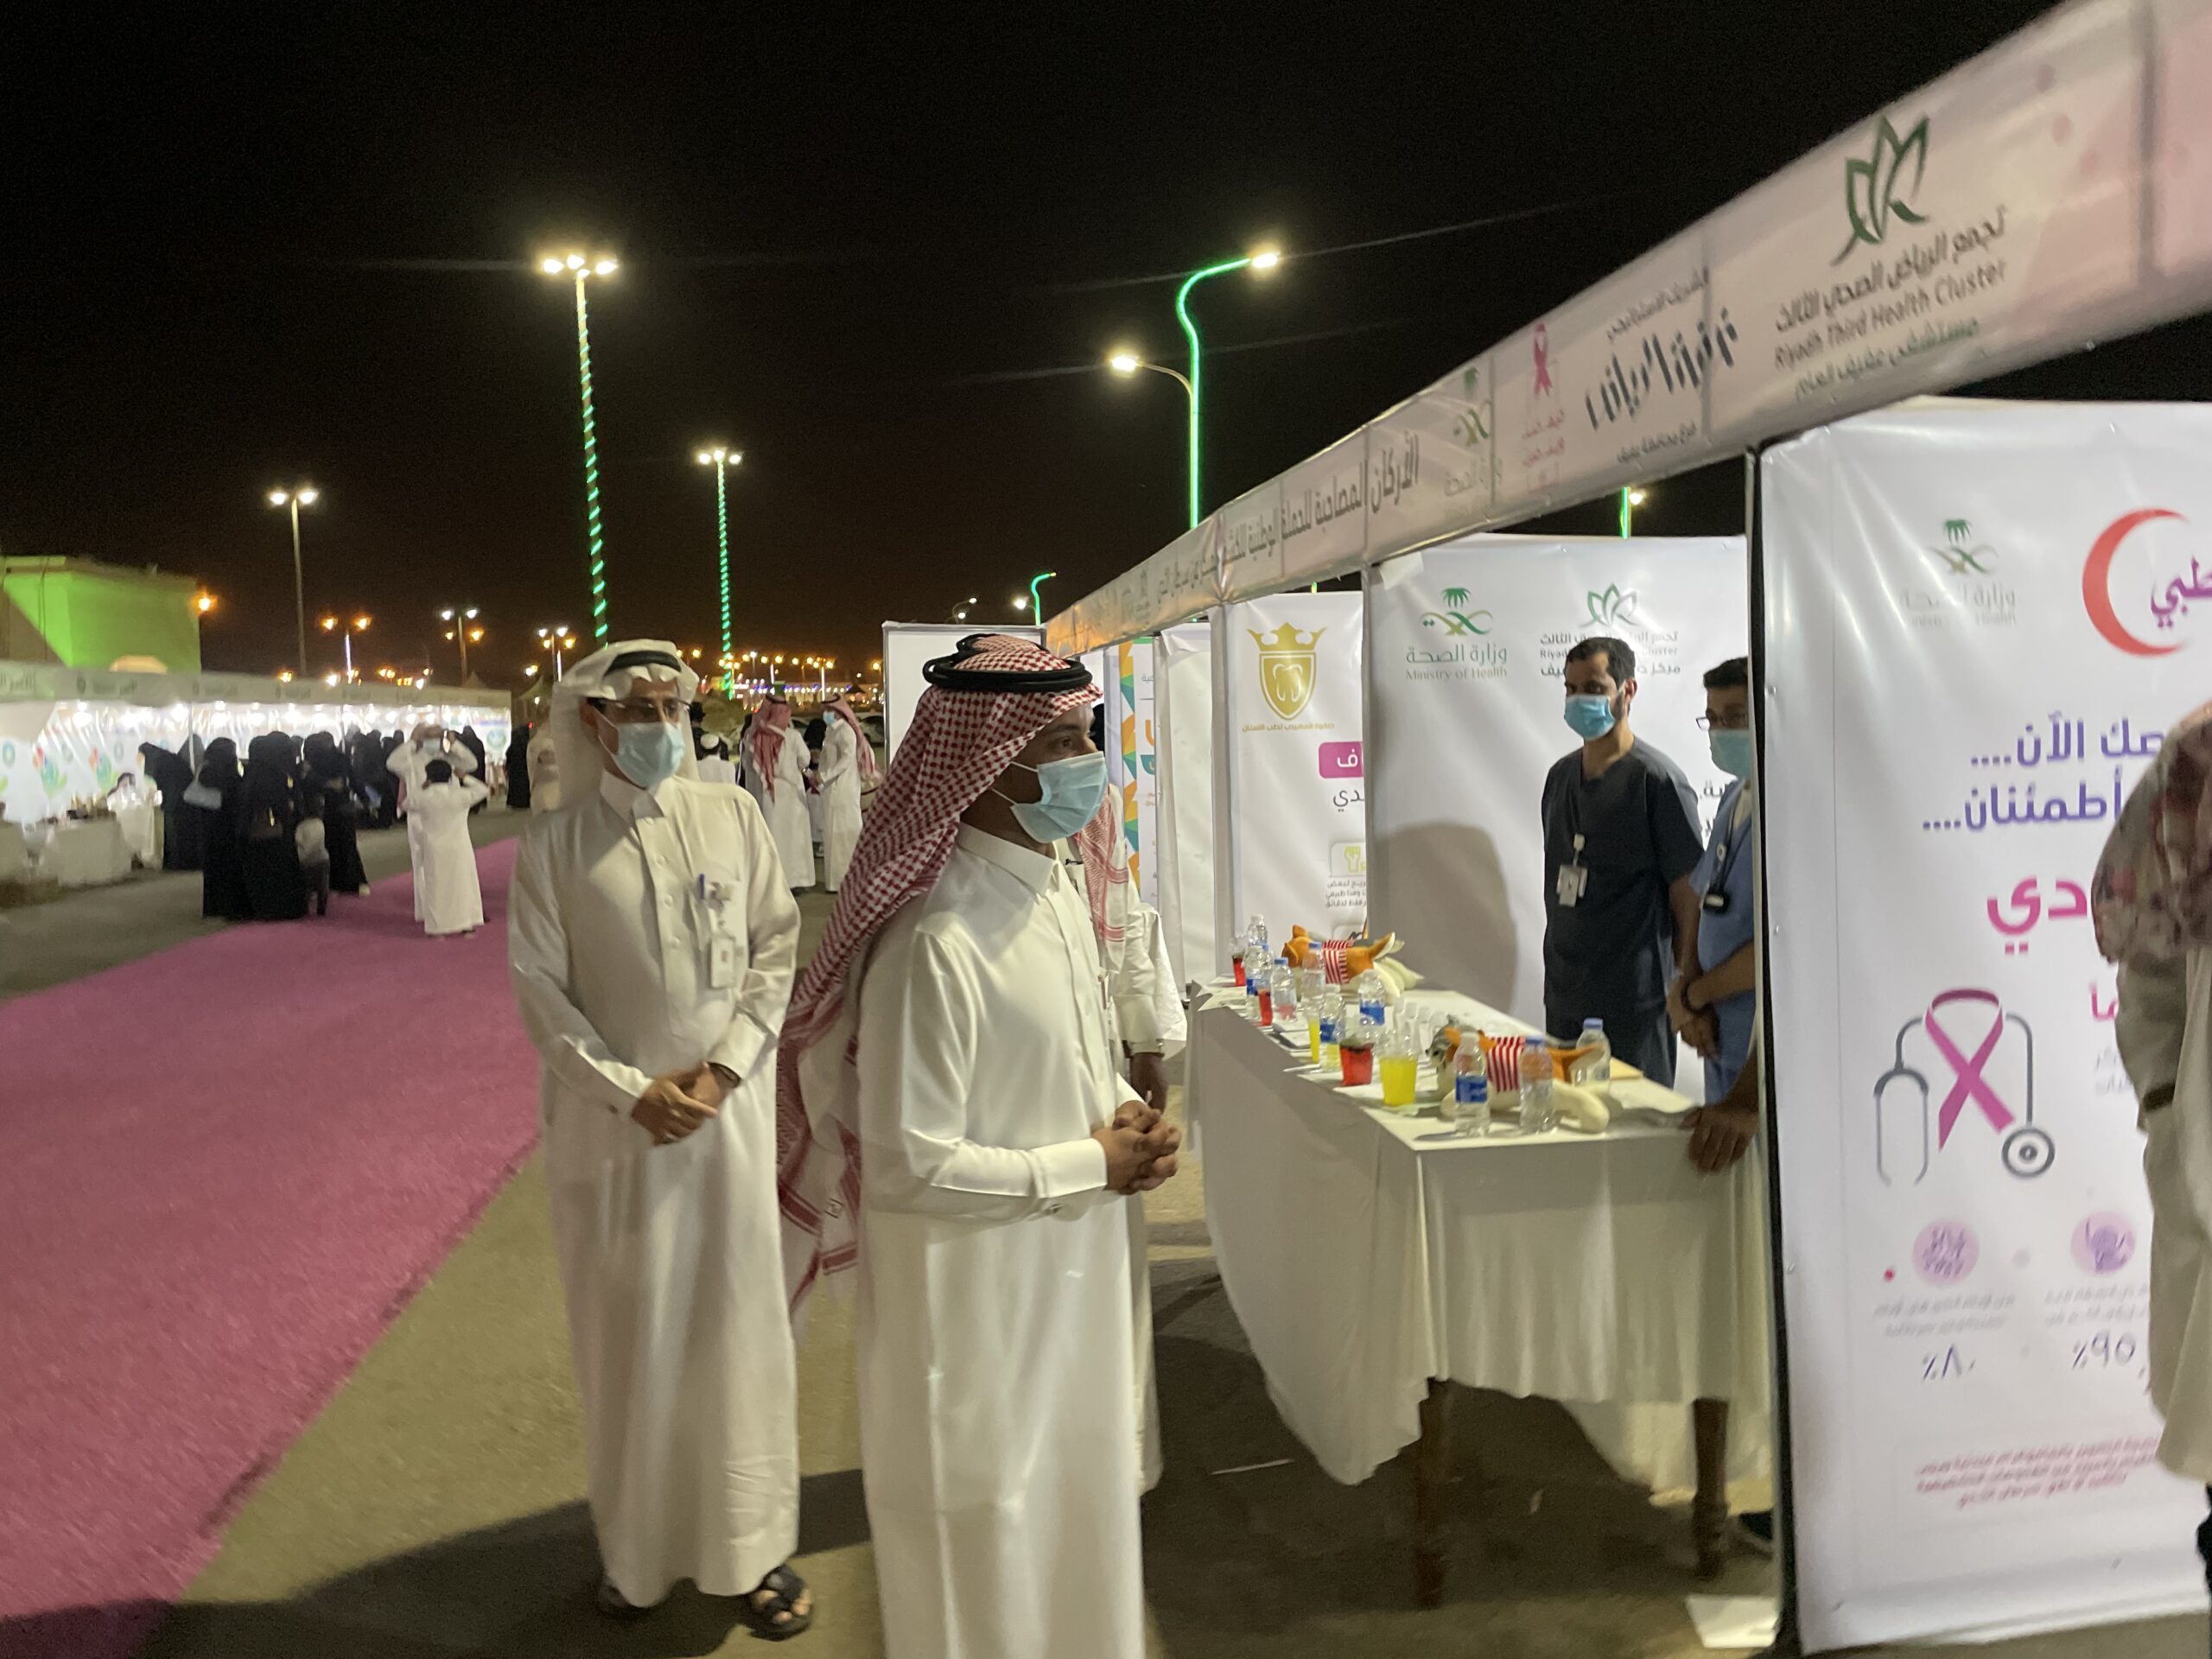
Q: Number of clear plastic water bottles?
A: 10